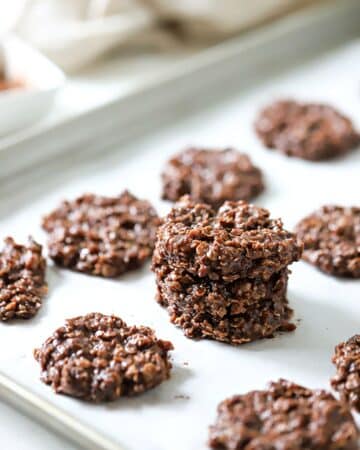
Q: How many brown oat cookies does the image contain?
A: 11